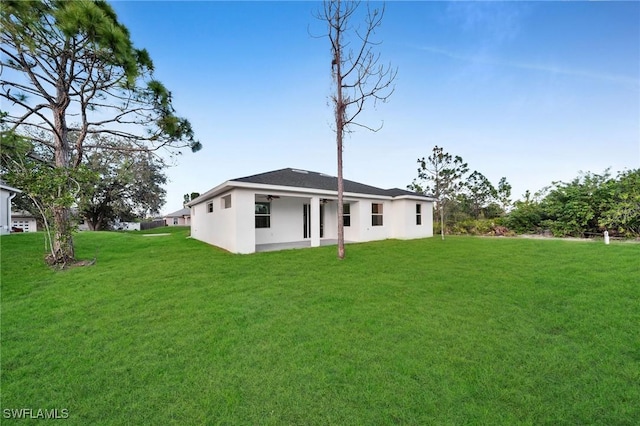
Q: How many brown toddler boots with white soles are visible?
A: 0